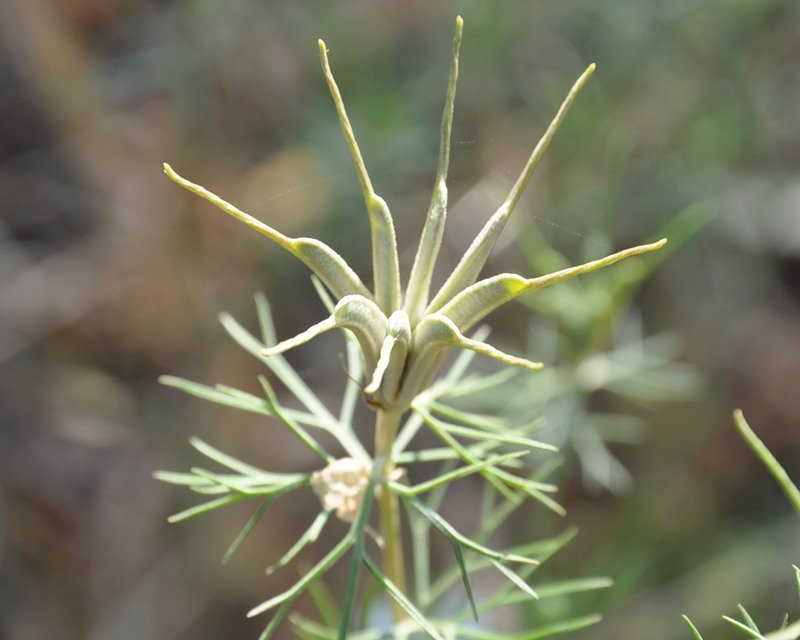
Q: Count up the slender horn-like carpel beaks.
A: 8